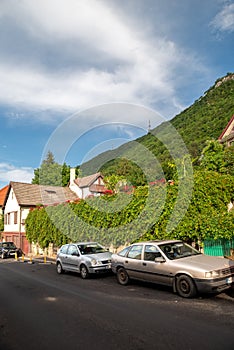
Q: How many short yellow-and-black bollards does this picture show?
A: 4